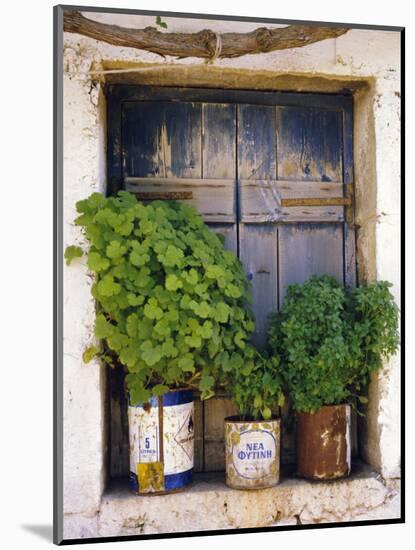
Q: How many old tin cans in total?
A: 3